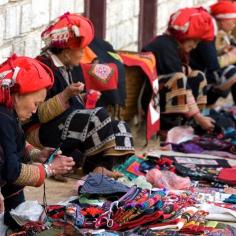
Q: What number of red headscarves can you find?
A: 4